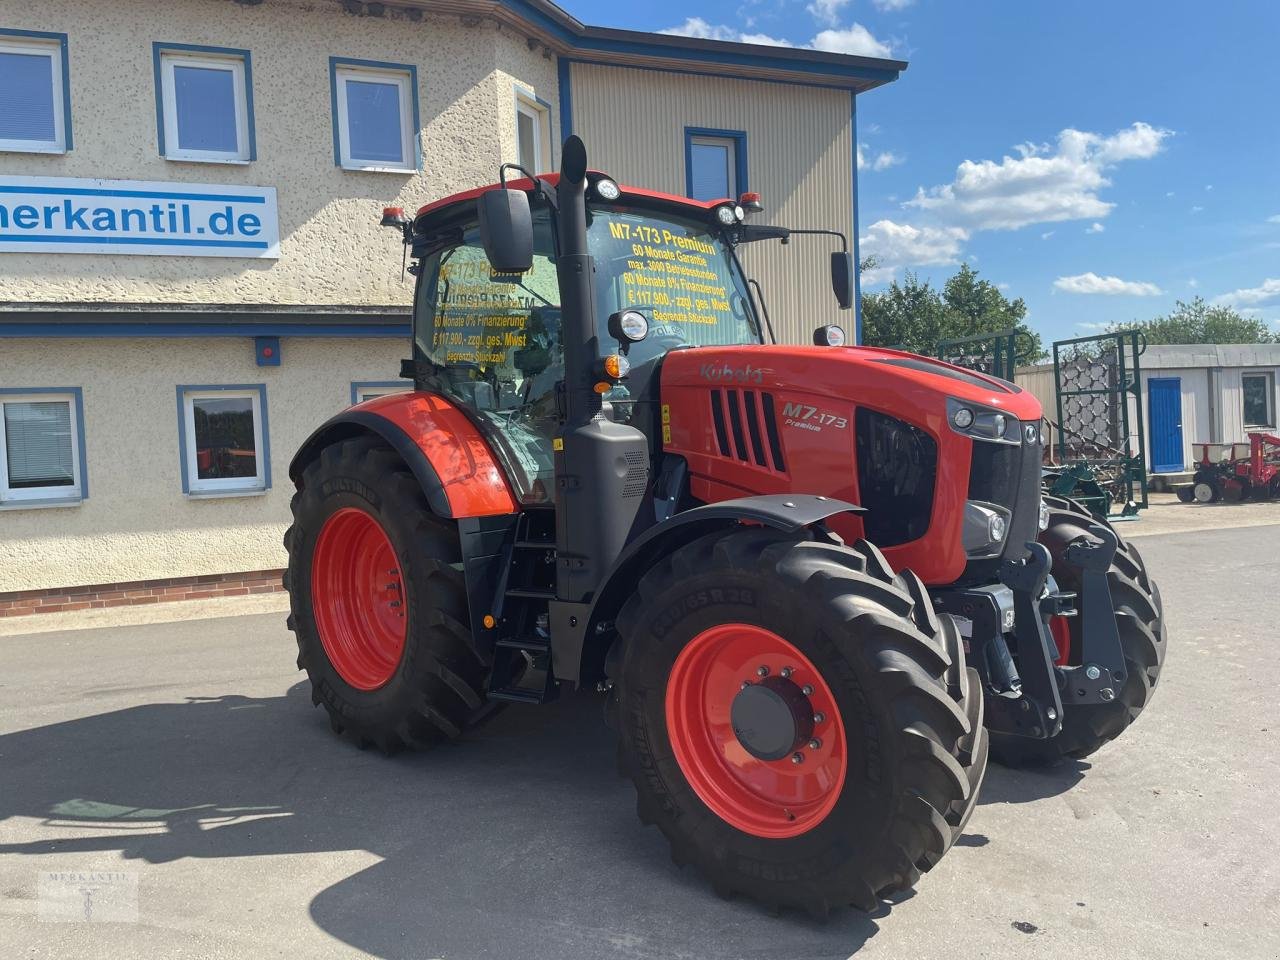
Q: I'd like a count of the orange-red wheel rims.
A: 3